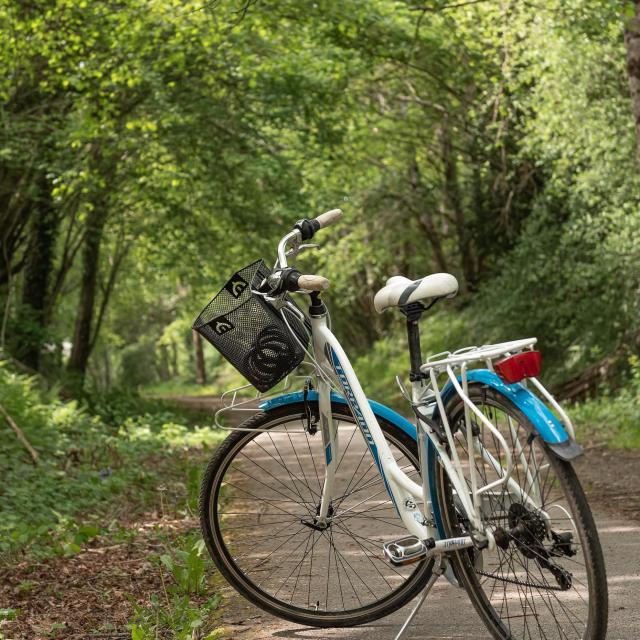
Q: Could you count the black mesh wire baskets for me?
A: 1